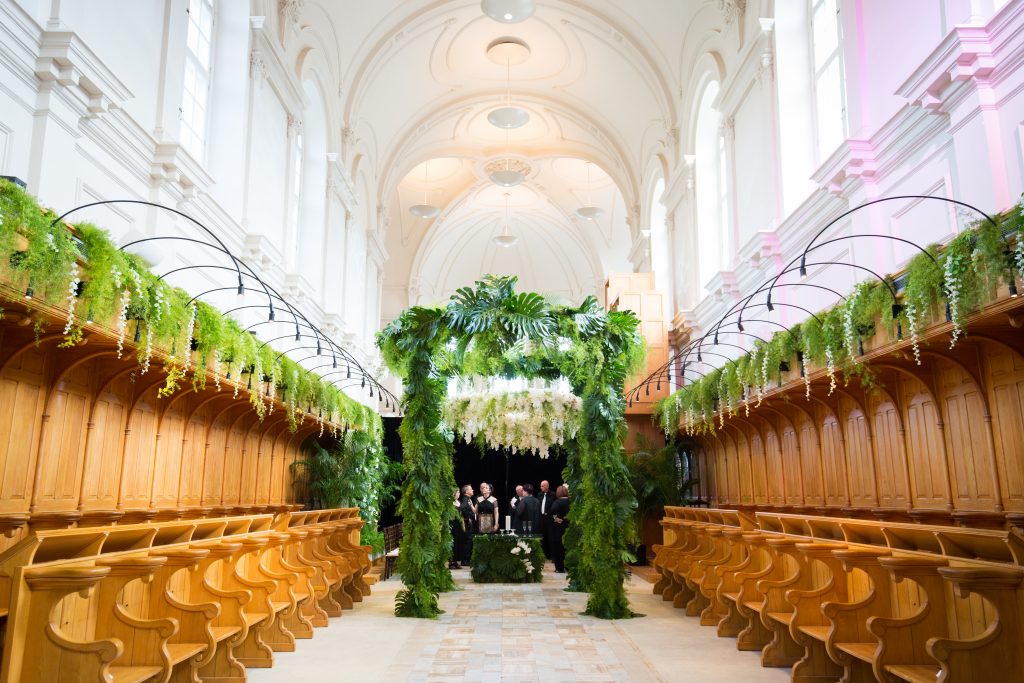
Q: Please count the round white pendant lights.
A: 6